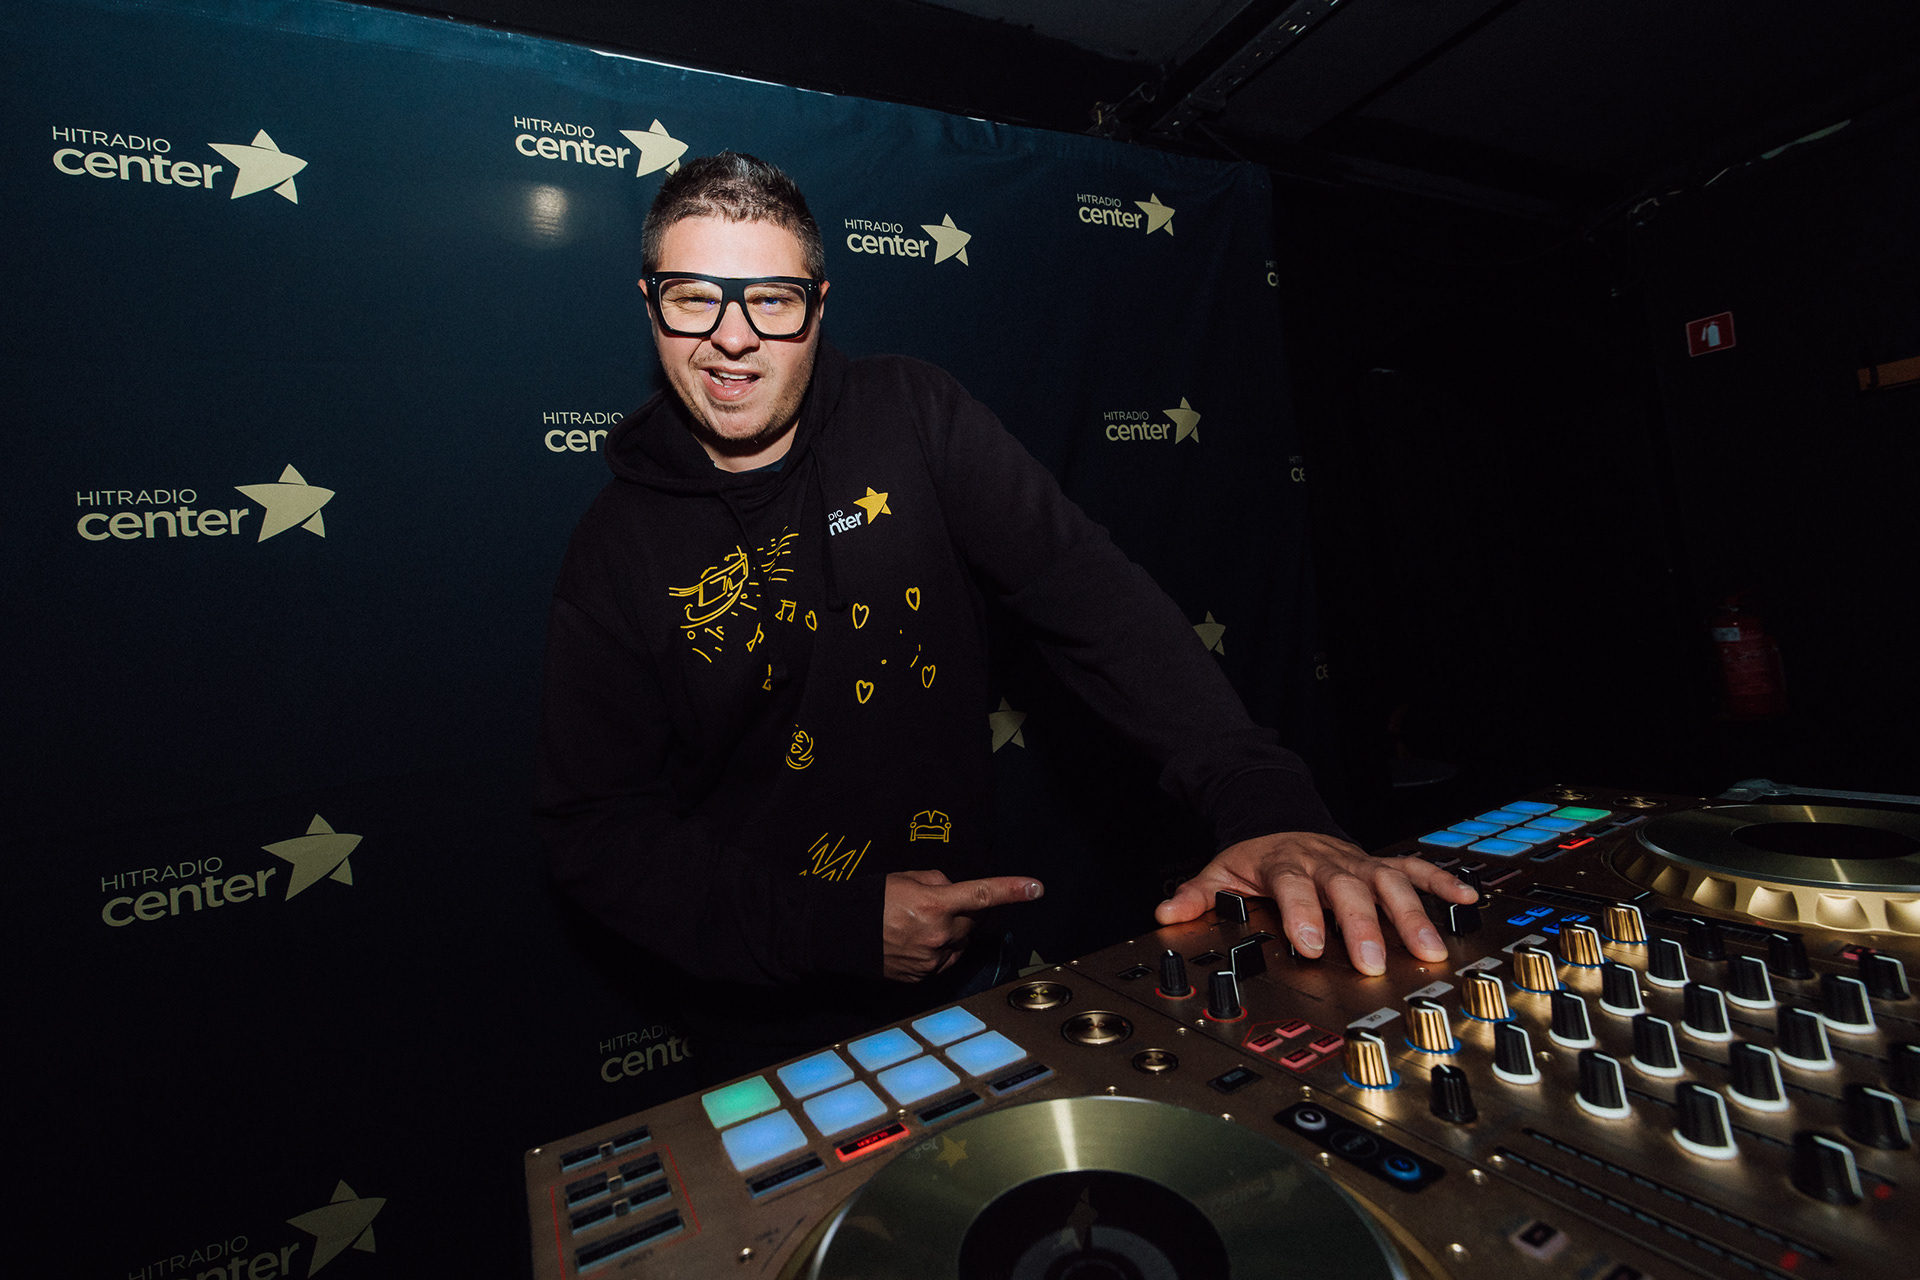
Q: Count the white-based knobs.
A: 12